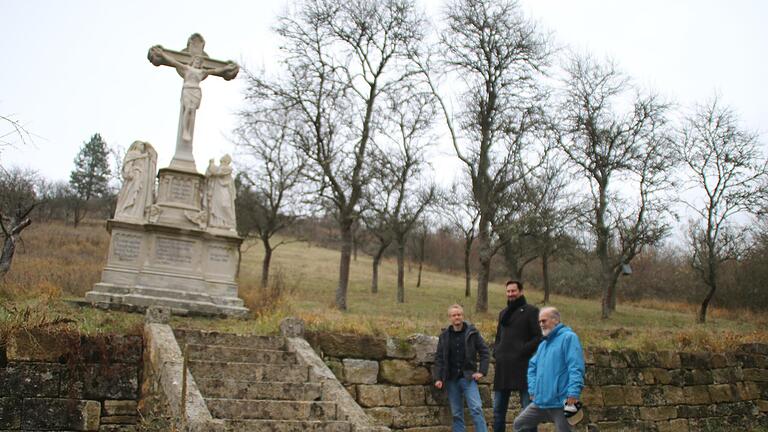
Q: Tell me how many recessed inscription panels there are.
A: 4